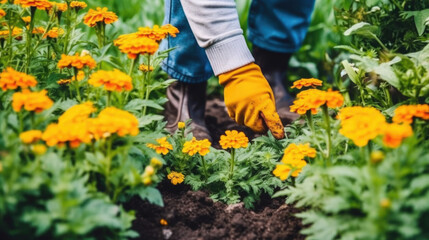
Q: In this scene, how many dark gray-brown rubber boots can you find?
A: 2